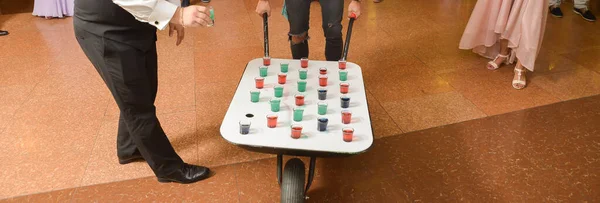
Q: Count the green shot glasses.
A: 11